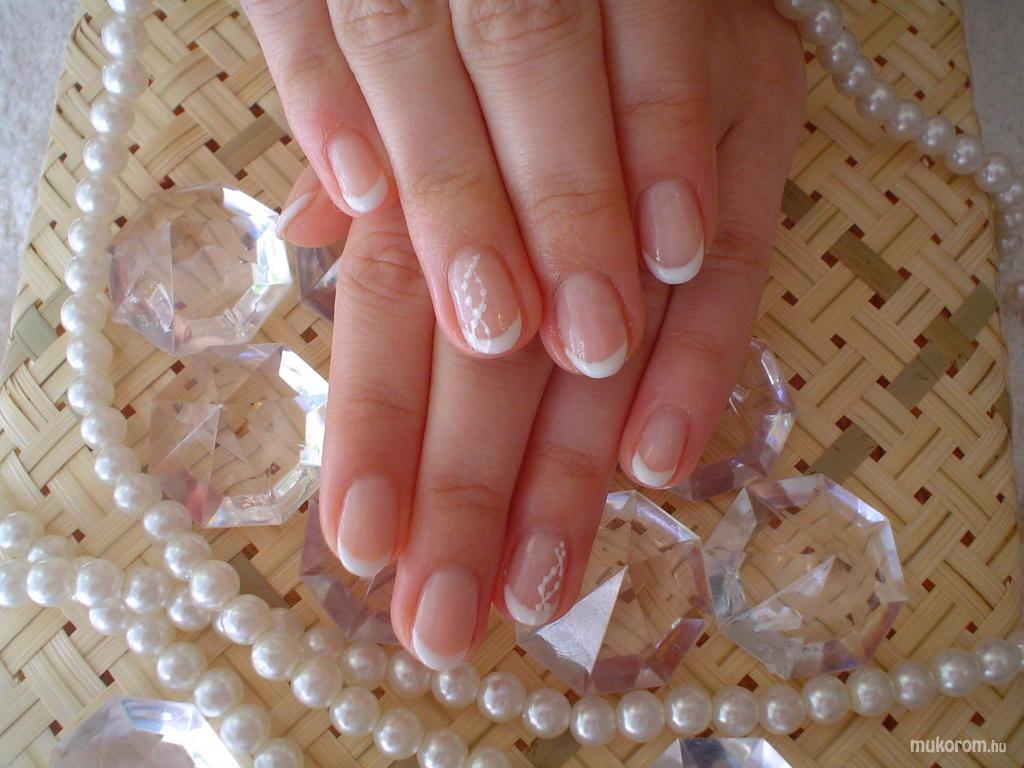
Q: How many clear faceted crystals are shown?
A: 9